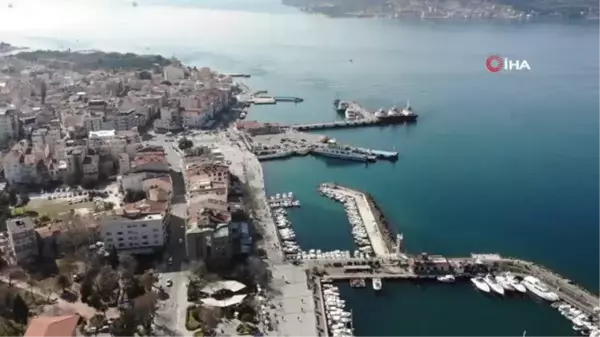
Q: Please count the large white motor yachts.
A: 5